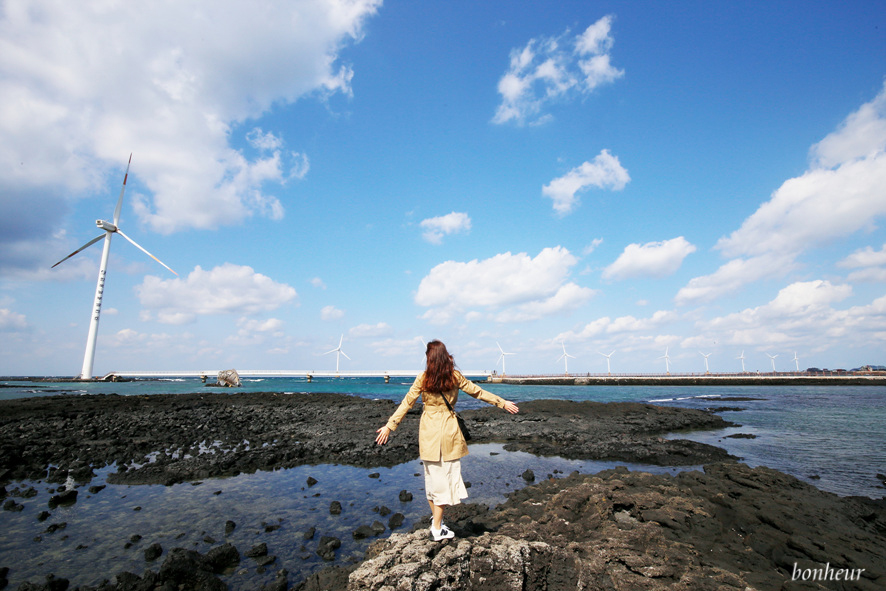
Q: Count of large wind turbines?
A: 1